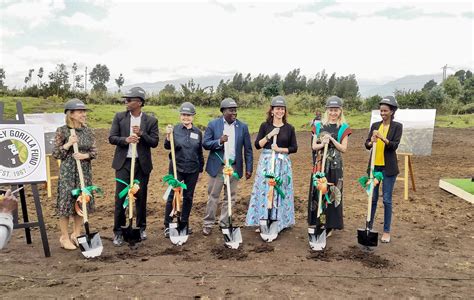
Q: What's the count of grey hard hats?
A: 7